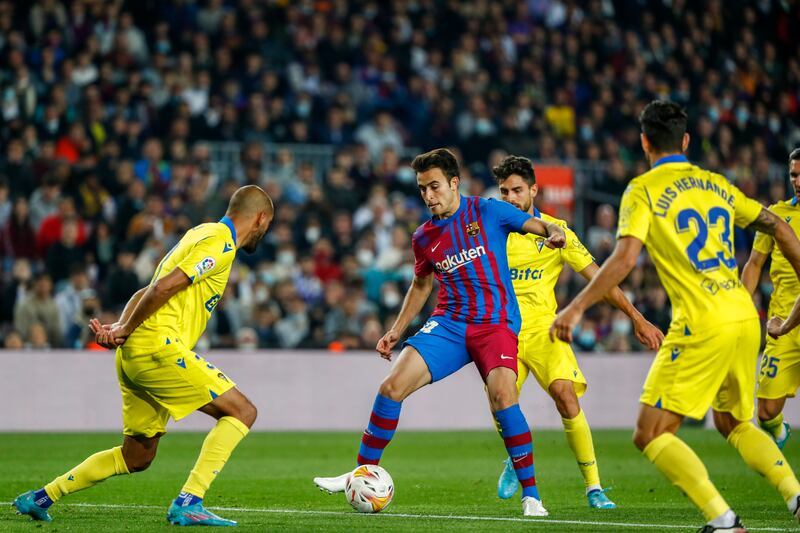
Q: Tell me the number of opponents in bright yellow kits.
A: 4